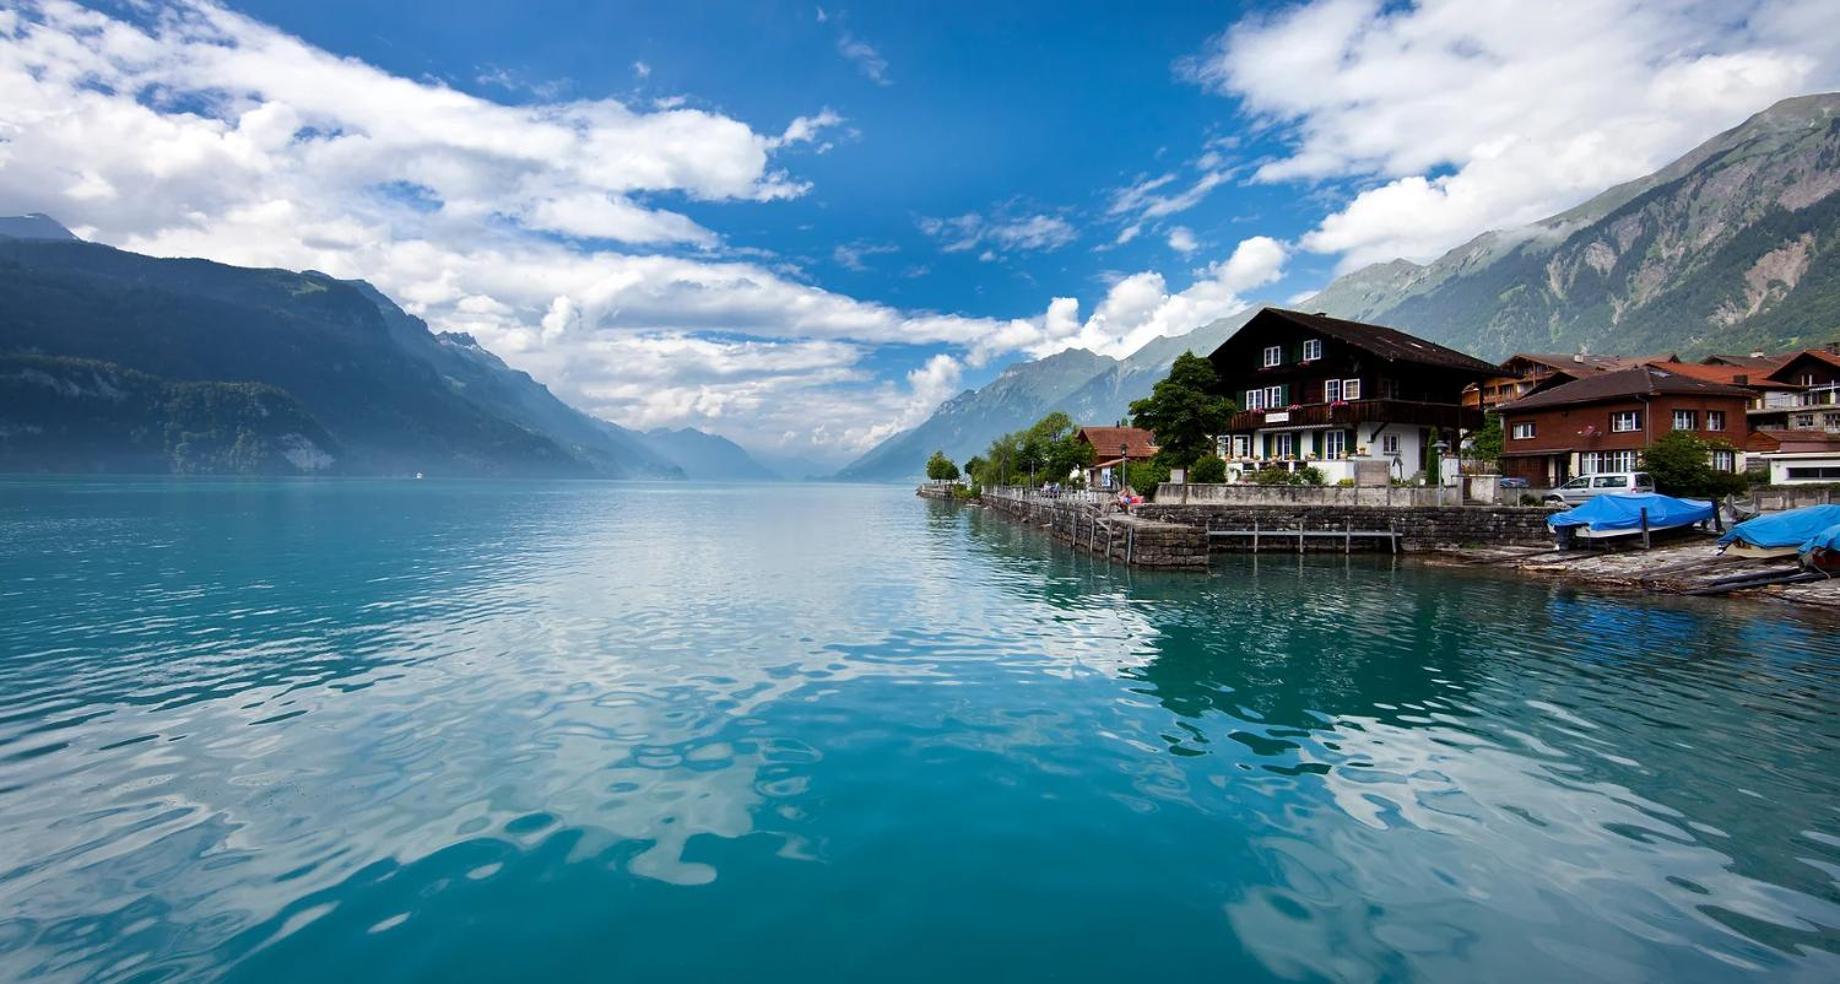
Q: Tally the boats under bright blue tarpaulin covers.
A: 3